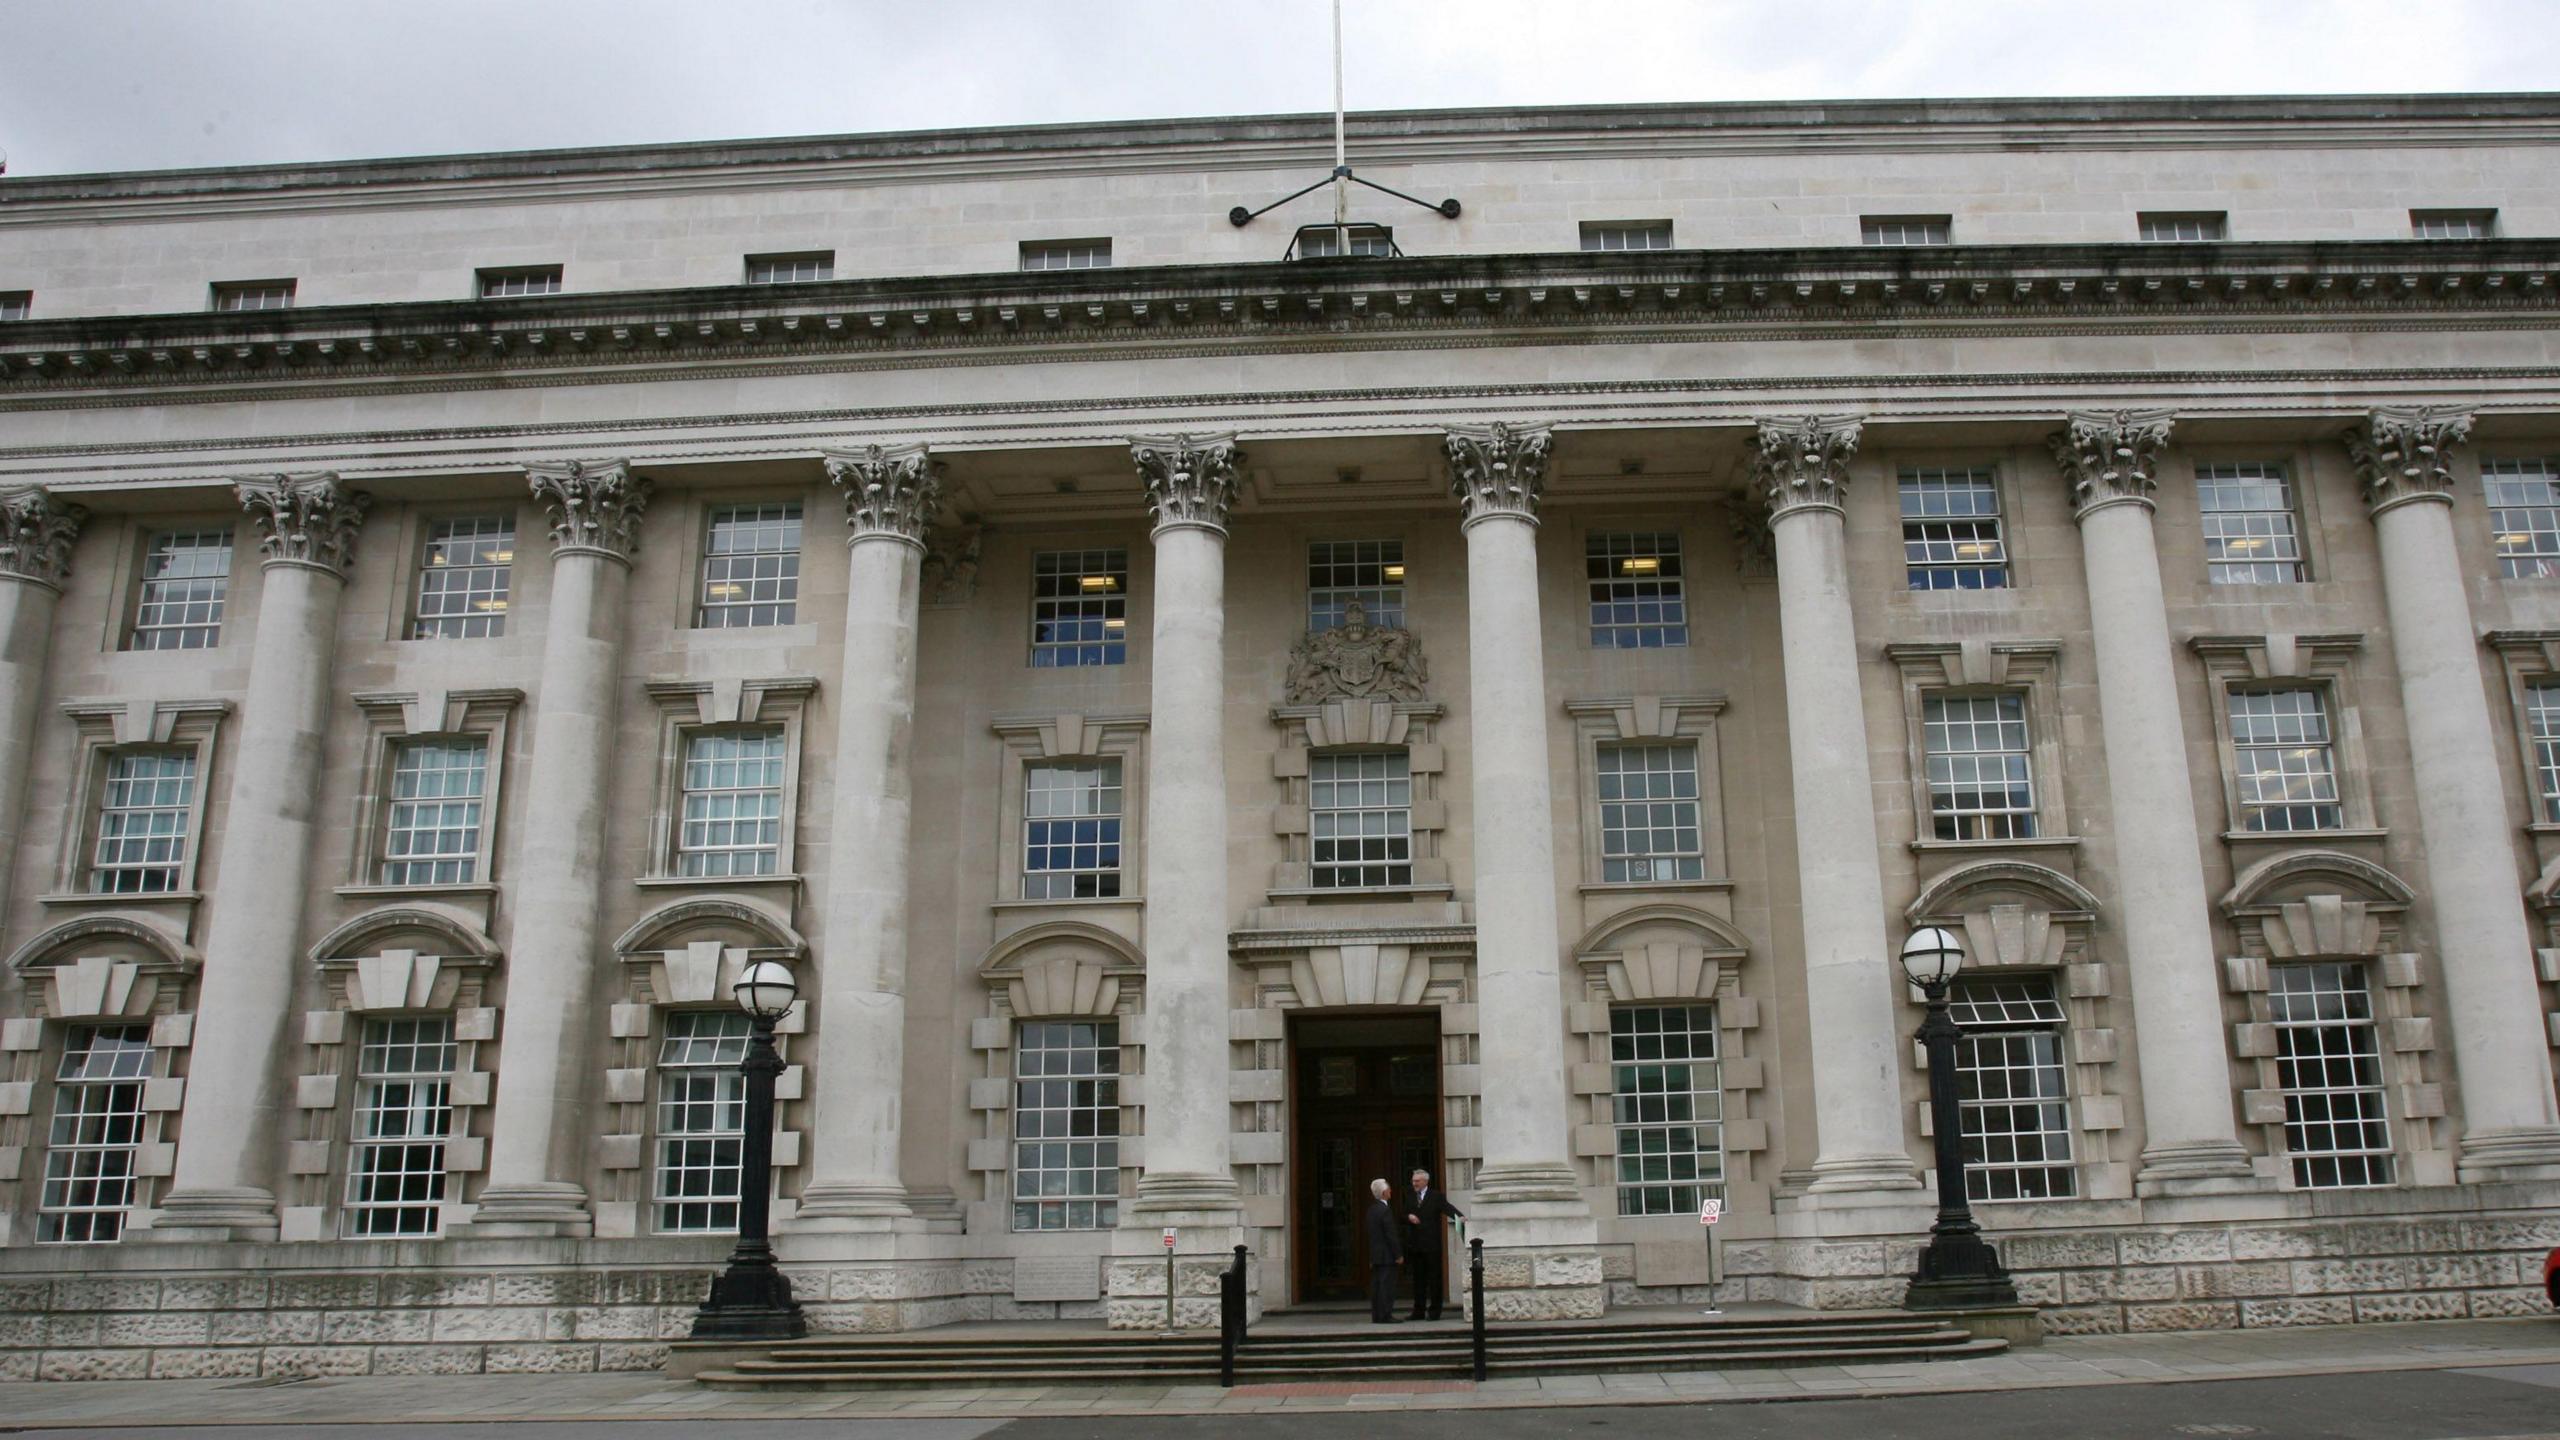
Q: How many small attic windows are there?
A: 10